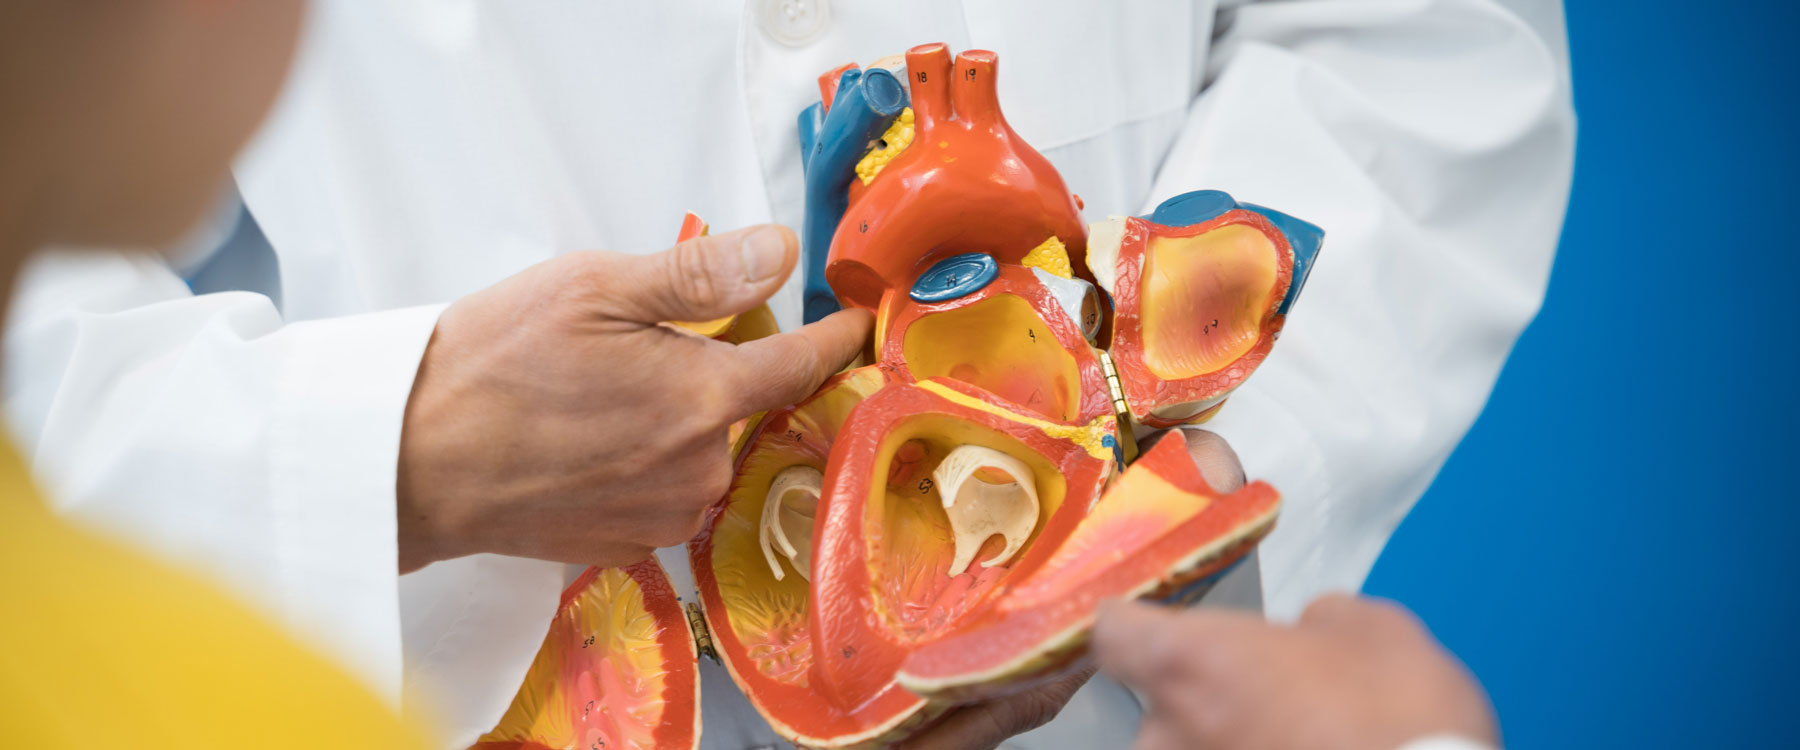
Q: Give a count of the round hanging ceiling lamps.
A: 0